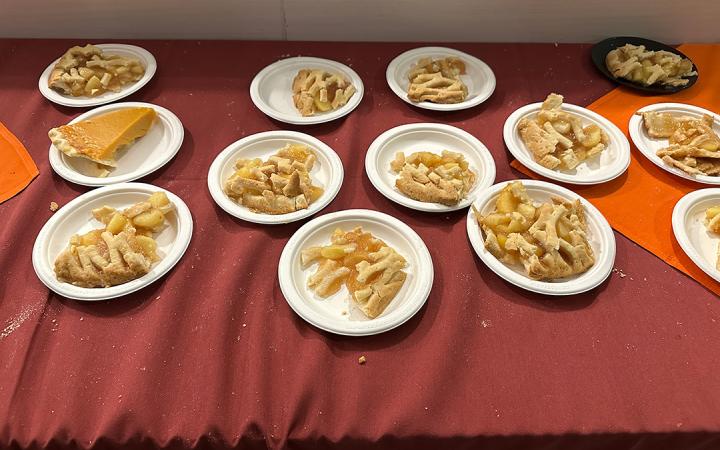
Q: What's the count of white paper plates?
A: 12